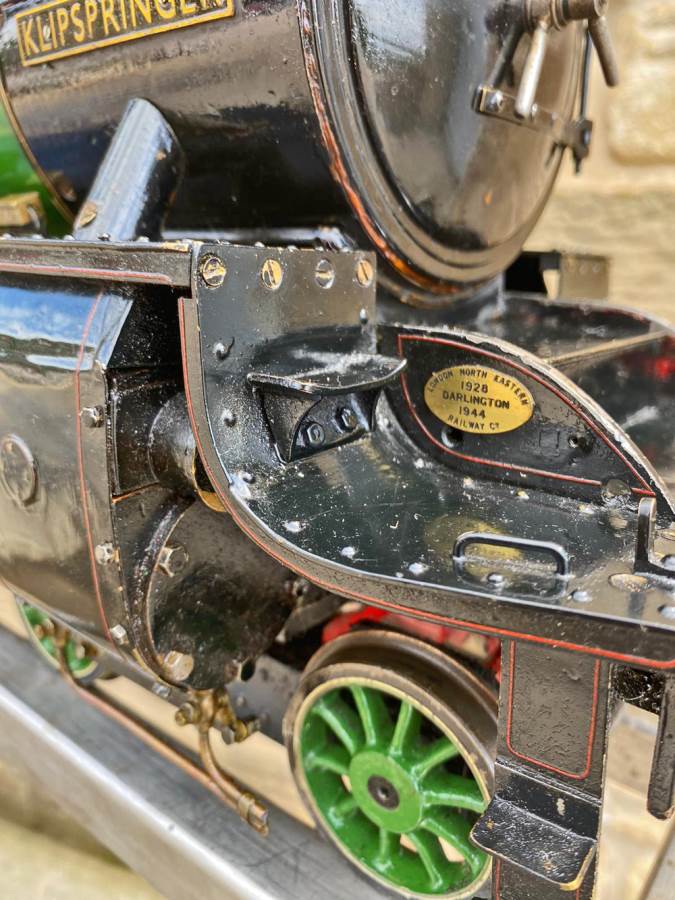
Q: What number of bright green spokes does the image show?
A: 10